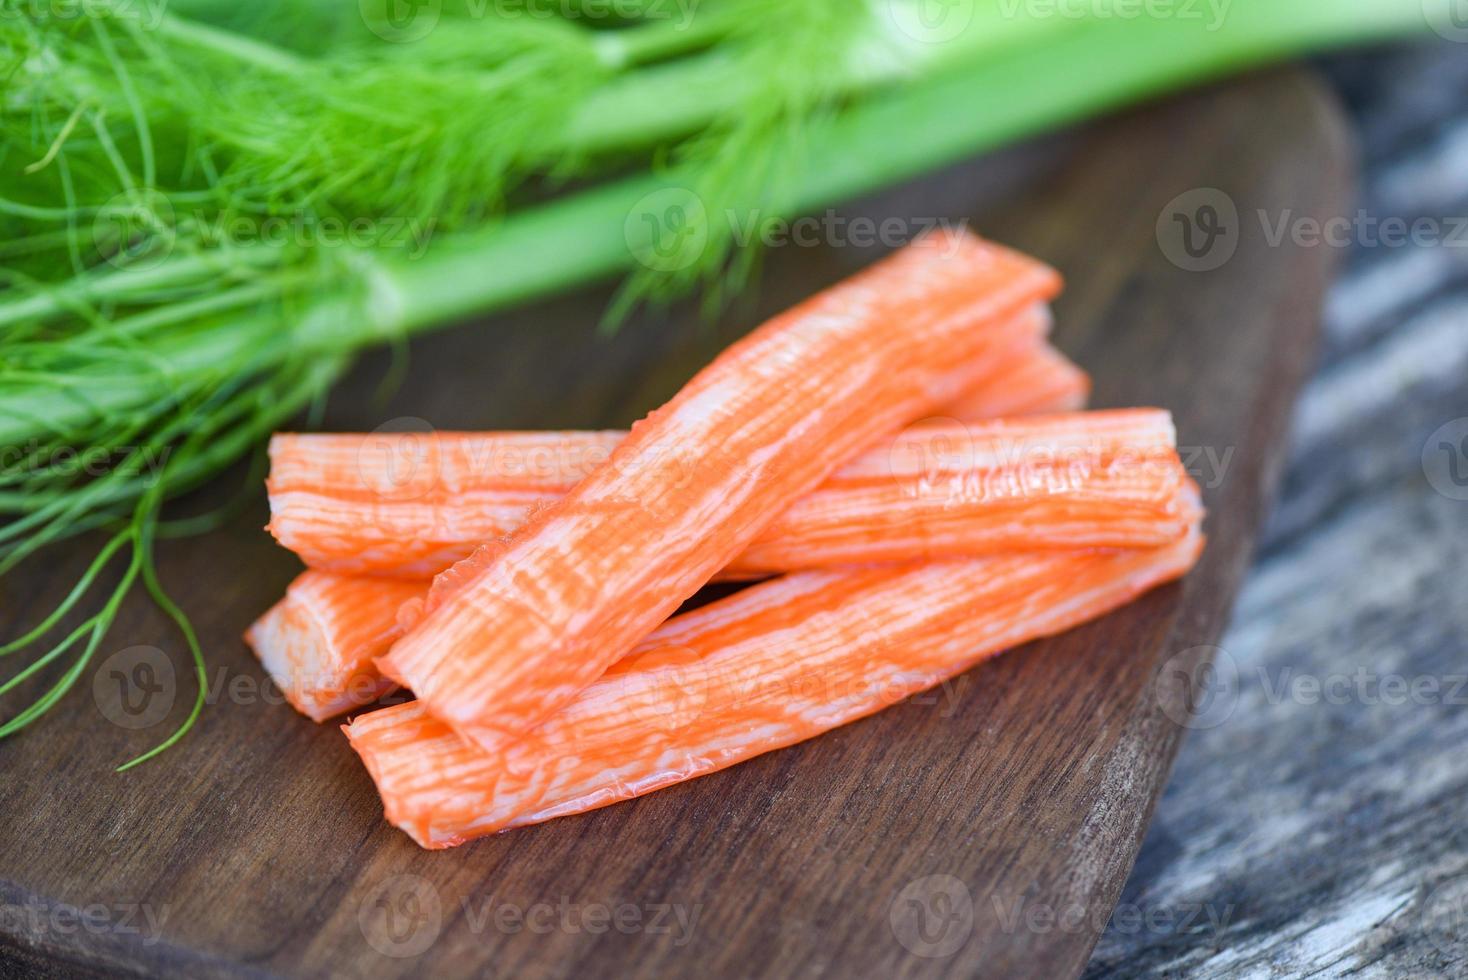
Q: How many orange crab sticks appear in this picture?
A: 4